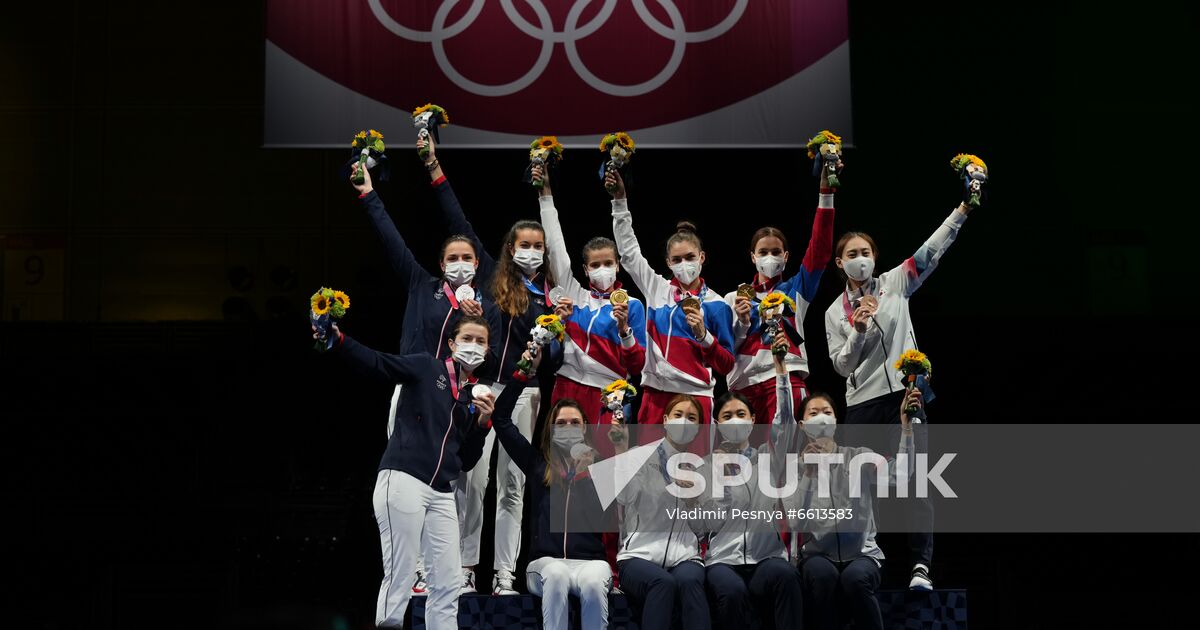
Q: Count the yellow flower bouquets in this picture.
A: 11